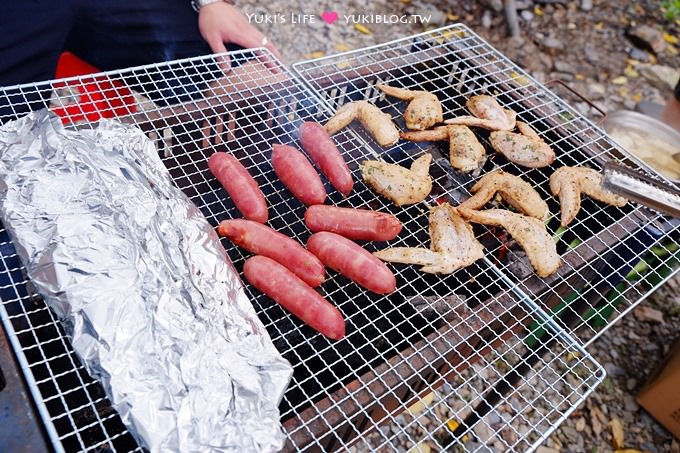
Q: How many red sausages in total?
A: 7